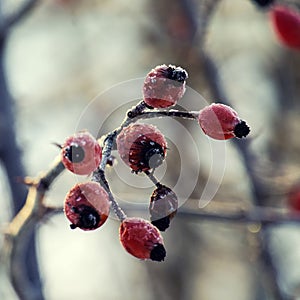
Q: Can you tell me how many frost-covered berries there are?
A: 7